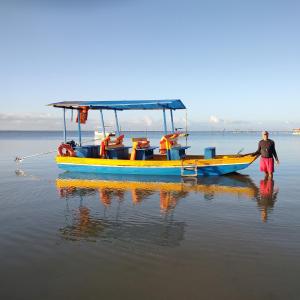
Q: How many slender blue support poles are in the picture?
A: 6